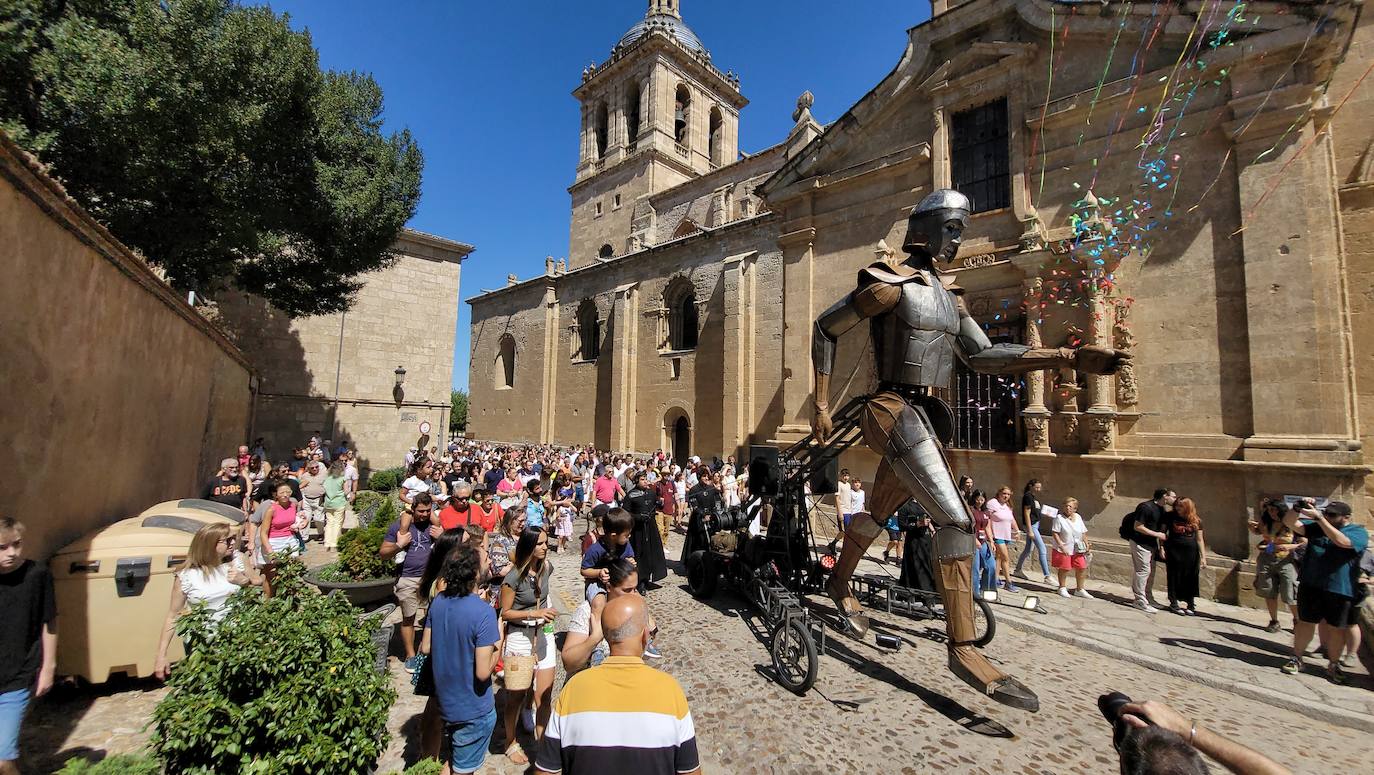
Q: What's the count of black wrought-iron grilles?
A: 2